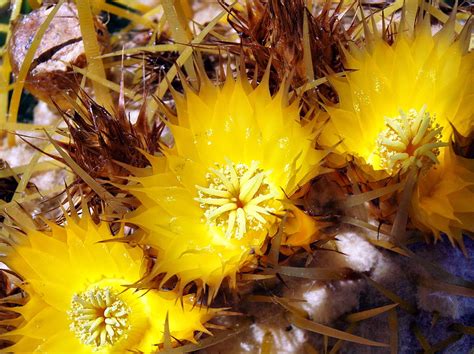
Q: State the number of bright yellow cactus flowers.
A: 3